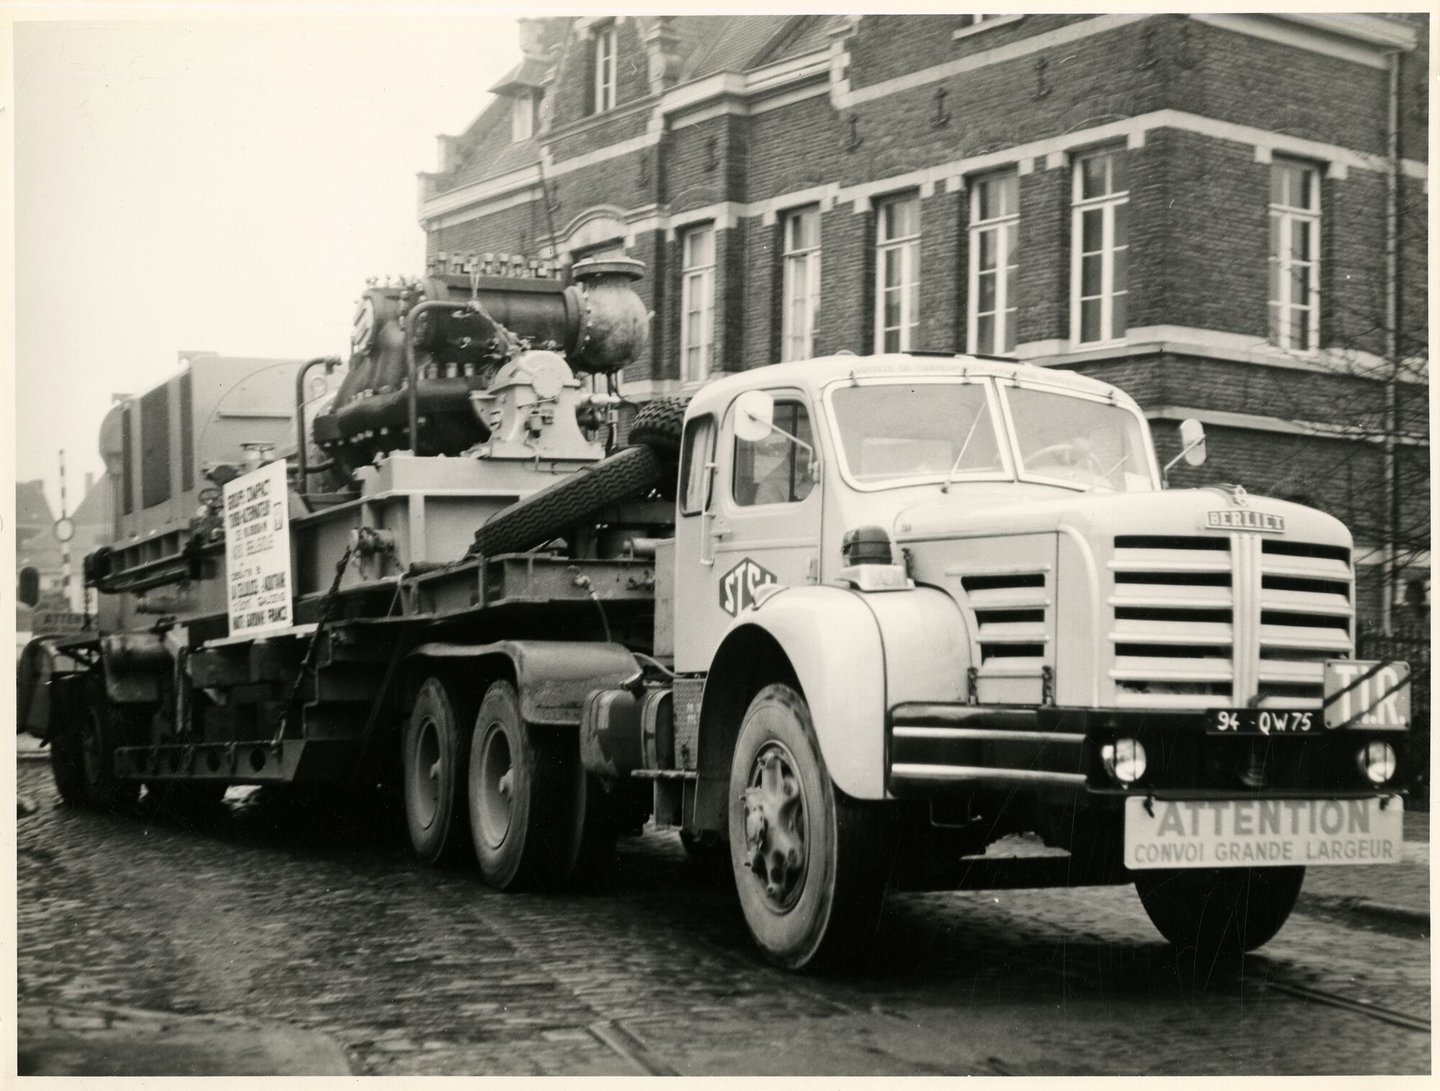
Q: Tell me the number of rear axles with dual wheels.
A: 2